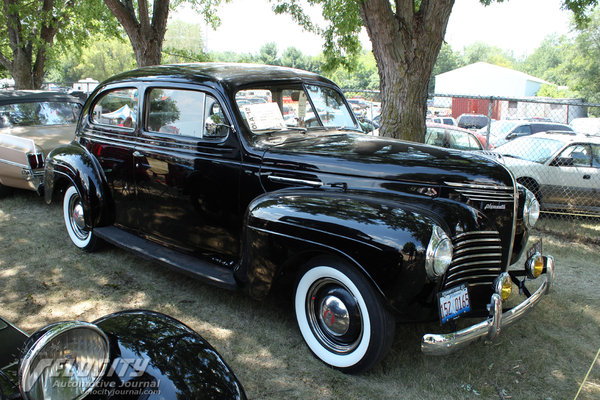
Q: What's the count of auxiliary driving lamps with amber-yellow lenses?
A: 2